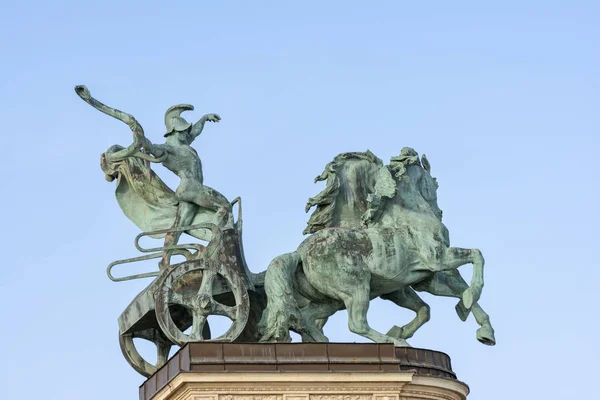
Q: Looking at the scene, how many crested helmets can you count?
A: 1